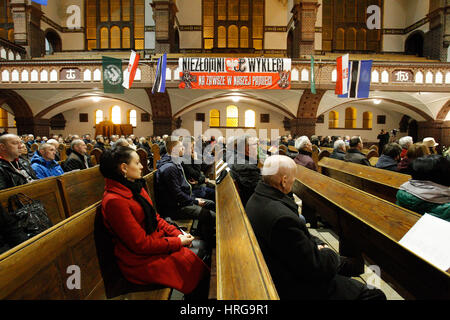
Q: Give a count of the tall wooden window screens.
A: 3